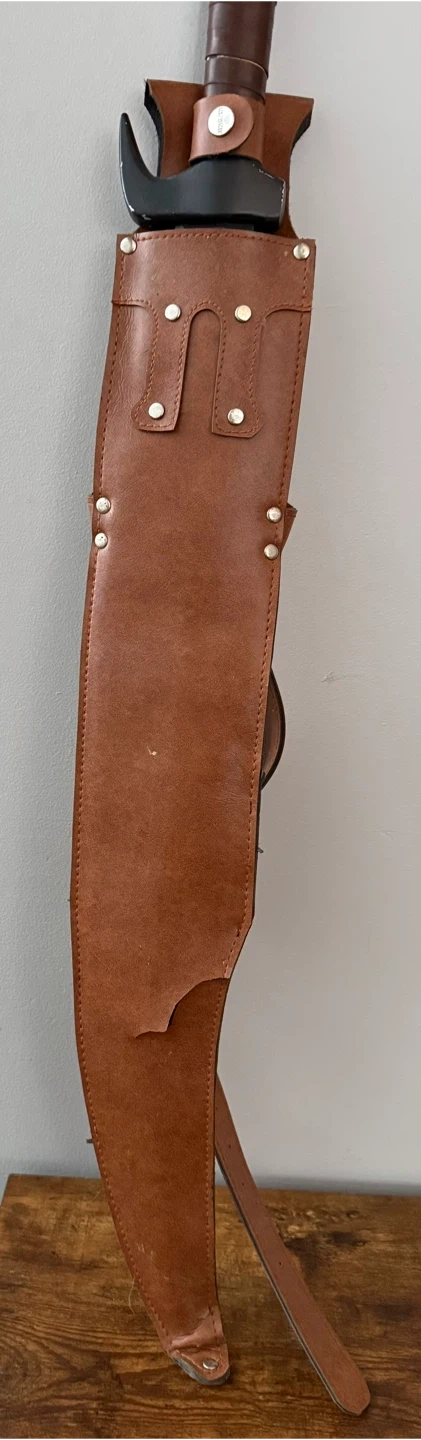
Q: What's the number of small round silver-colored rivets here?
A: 11